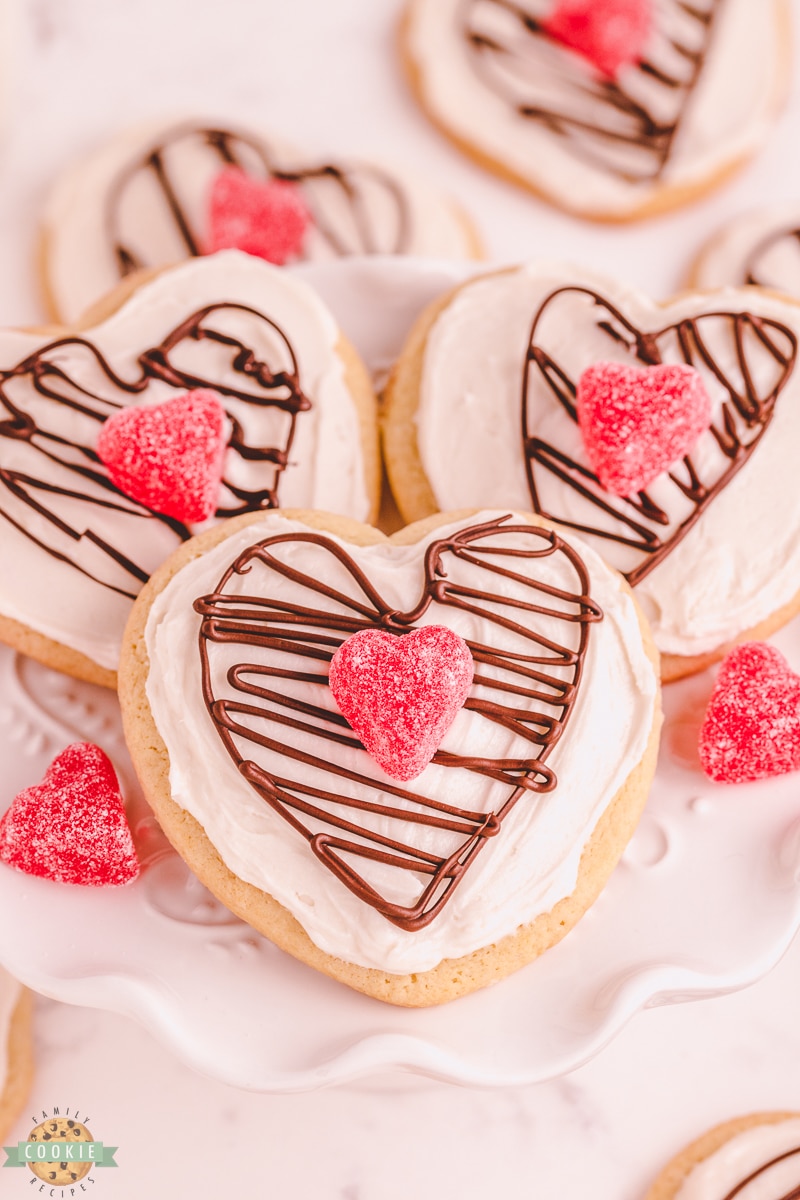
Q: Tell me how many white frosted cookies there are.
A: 8